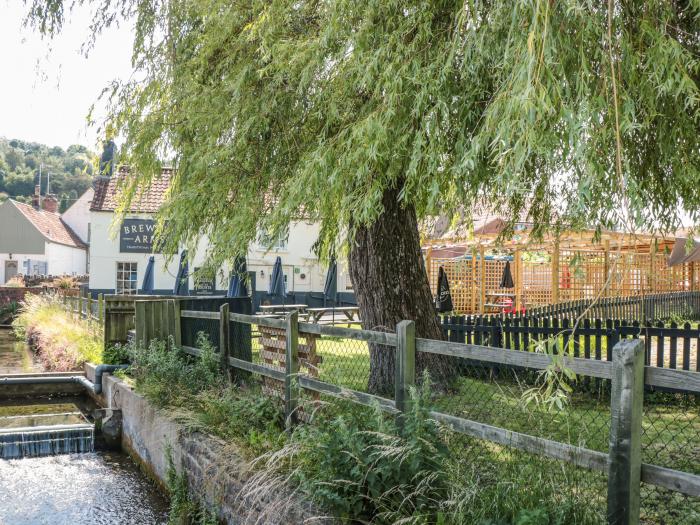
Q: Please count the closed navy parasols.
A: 5